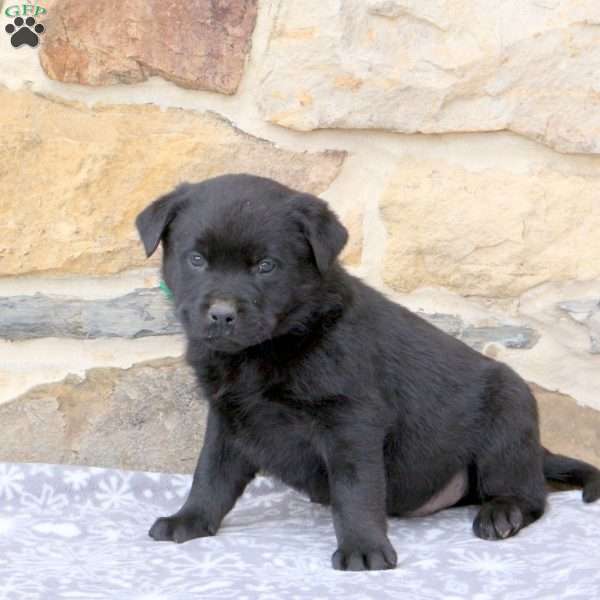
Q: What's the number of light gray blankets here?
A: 1